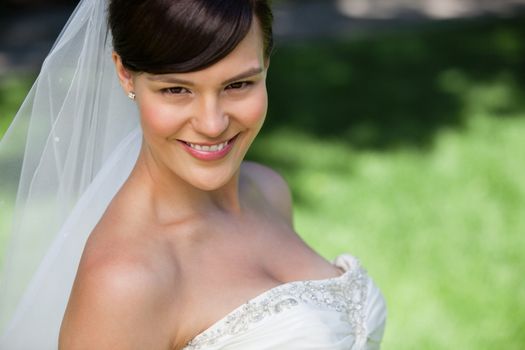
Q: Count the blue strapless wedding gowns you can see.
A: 0